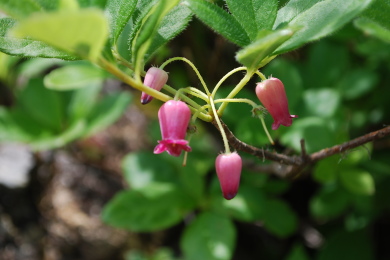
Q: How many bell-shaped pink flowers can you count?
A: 4